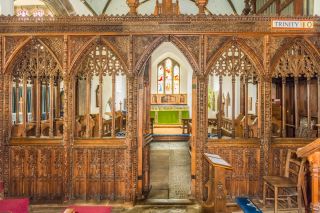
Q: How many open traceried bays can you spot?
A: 4